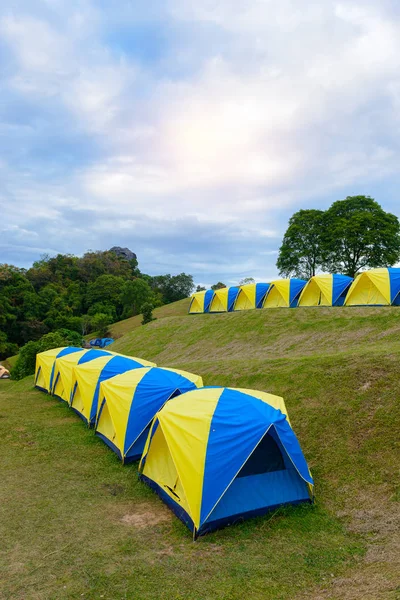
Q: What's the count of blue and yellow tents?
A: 11